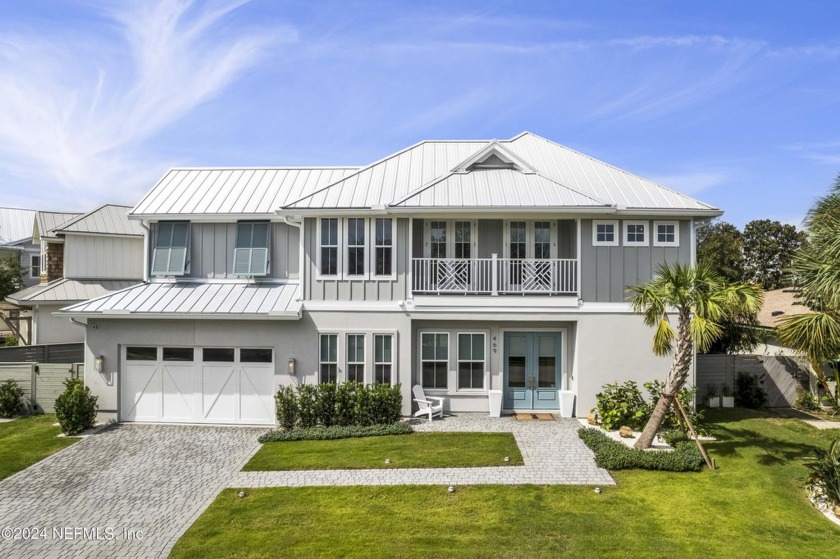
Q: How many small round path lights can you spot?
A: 5